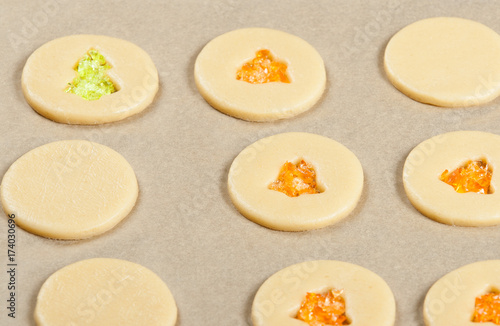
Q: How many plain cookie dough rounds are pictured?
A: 3